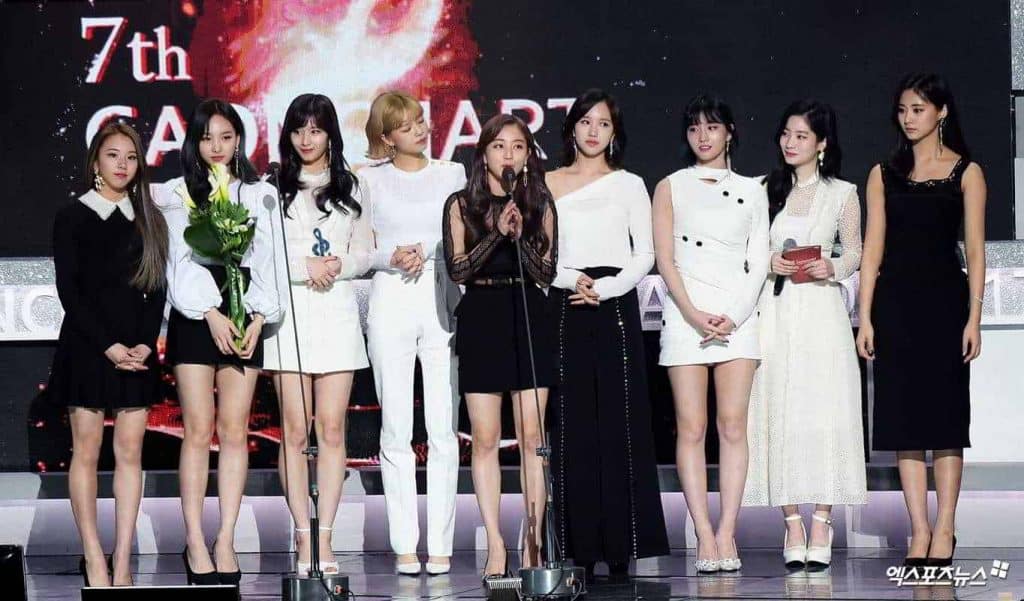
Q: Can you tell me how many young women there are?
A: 9